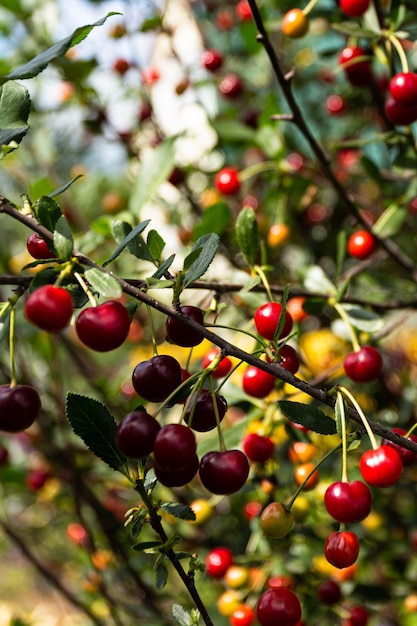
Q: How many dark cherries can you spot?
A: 8